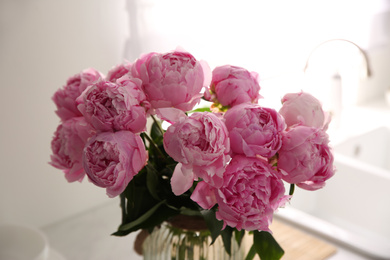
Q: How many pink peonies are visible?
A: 12